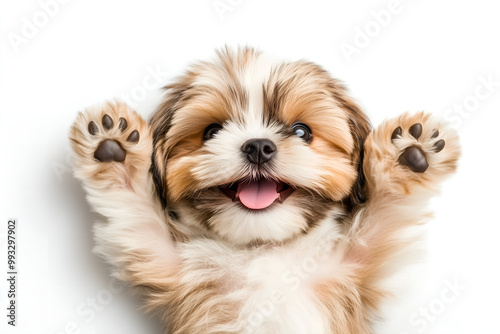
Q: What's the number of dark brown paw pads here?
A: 10